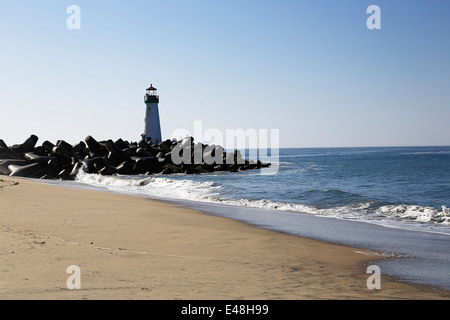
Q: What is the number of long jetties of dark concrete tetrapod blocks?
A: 1